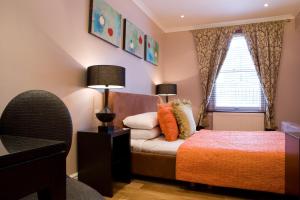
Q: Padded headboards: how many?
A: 1